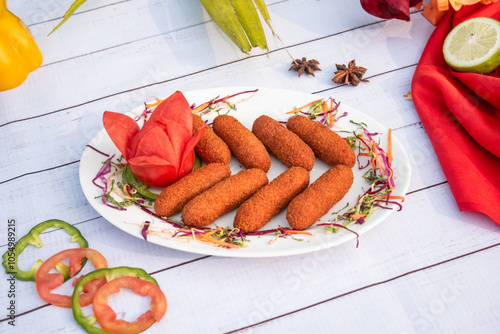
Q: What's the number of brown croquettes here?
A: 8